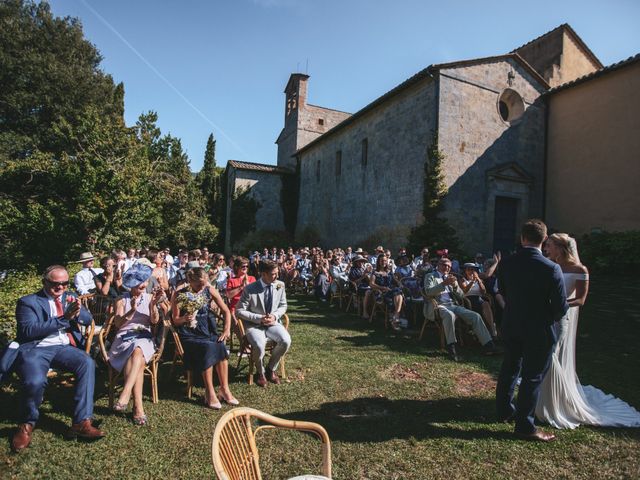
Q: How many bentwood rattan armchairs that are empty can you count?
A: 1